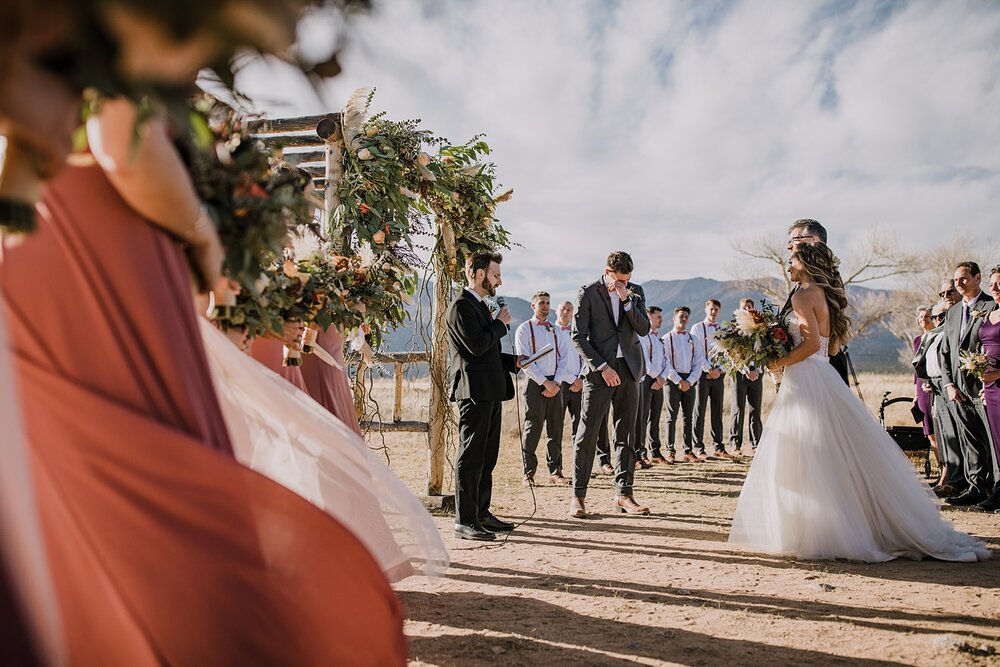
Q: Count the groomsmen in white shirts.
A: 6